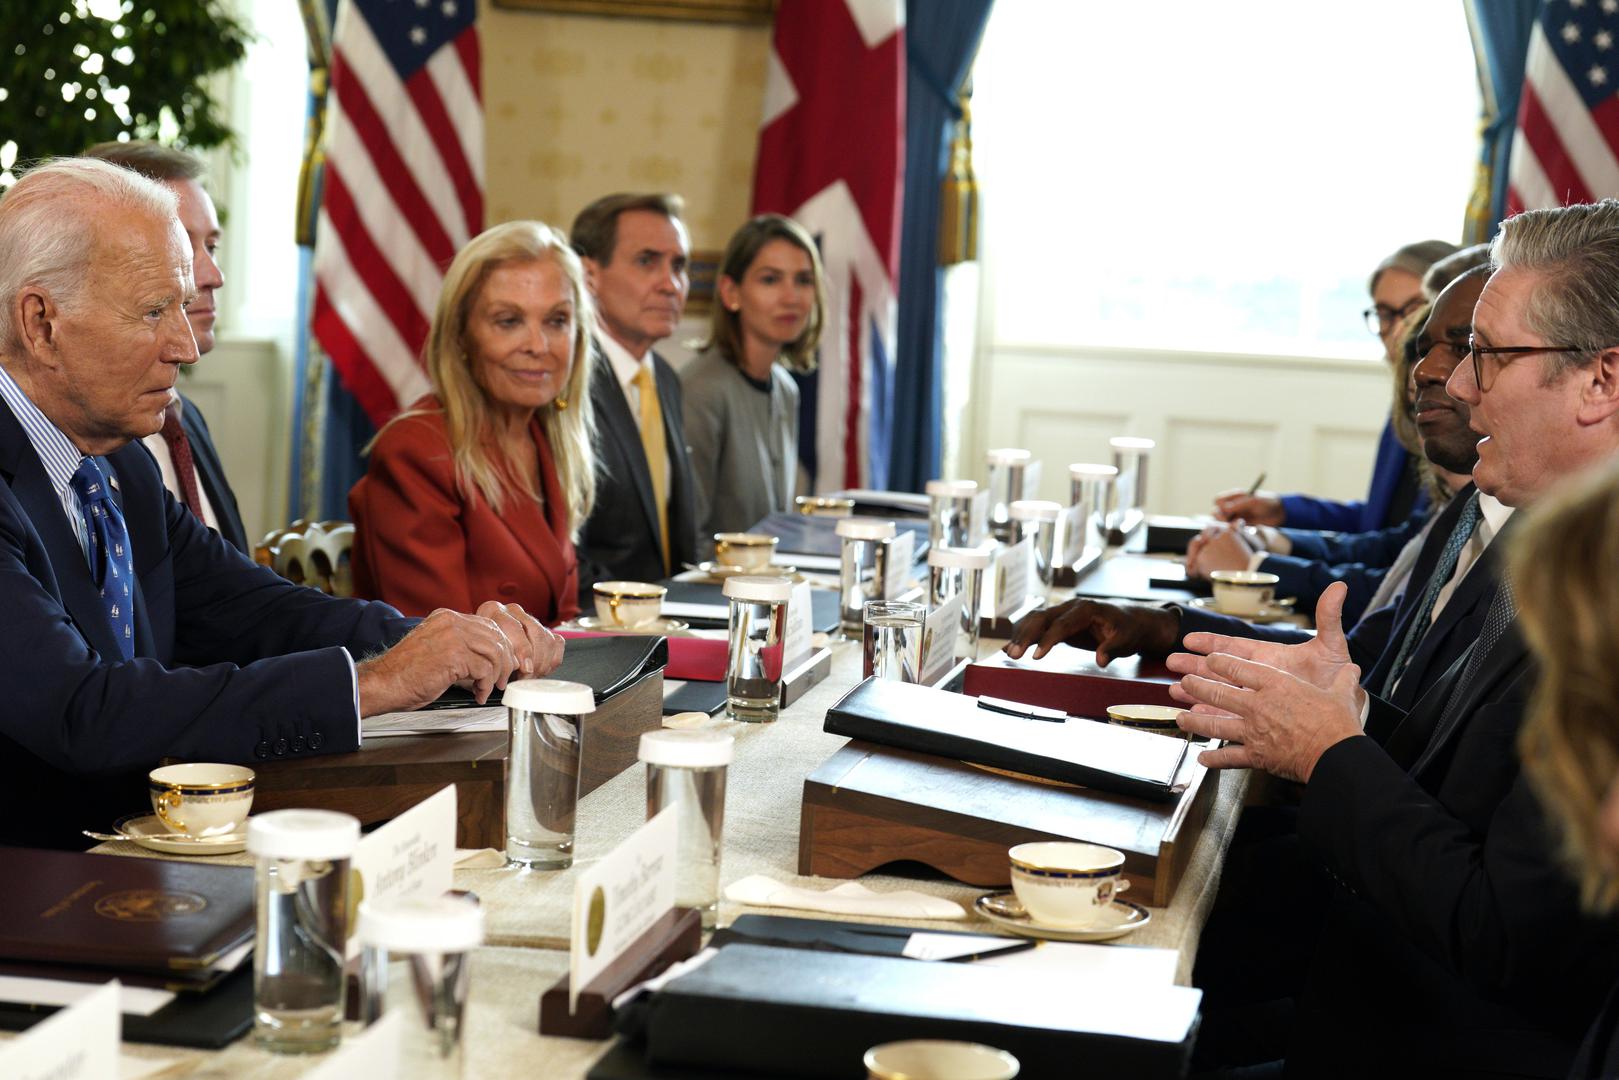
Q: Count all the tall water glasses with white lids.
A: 12